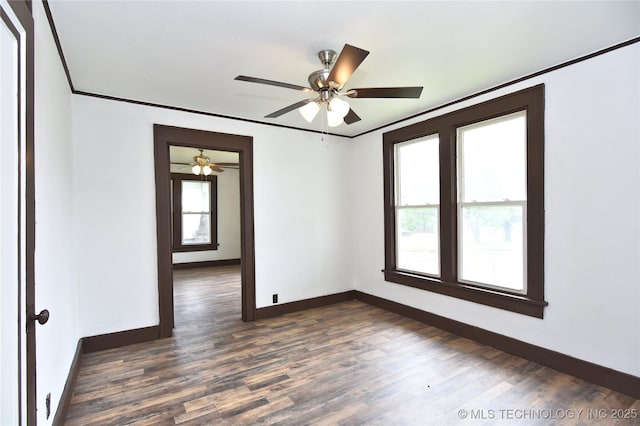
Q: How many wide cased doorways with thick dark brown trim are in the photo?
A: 1